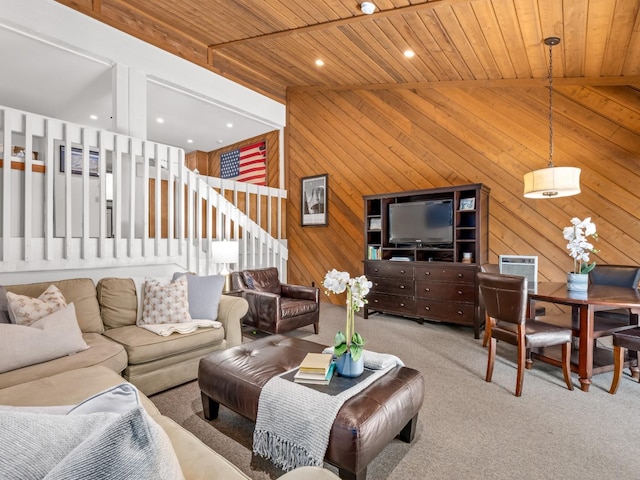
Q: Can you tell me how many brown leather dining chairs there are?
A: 4